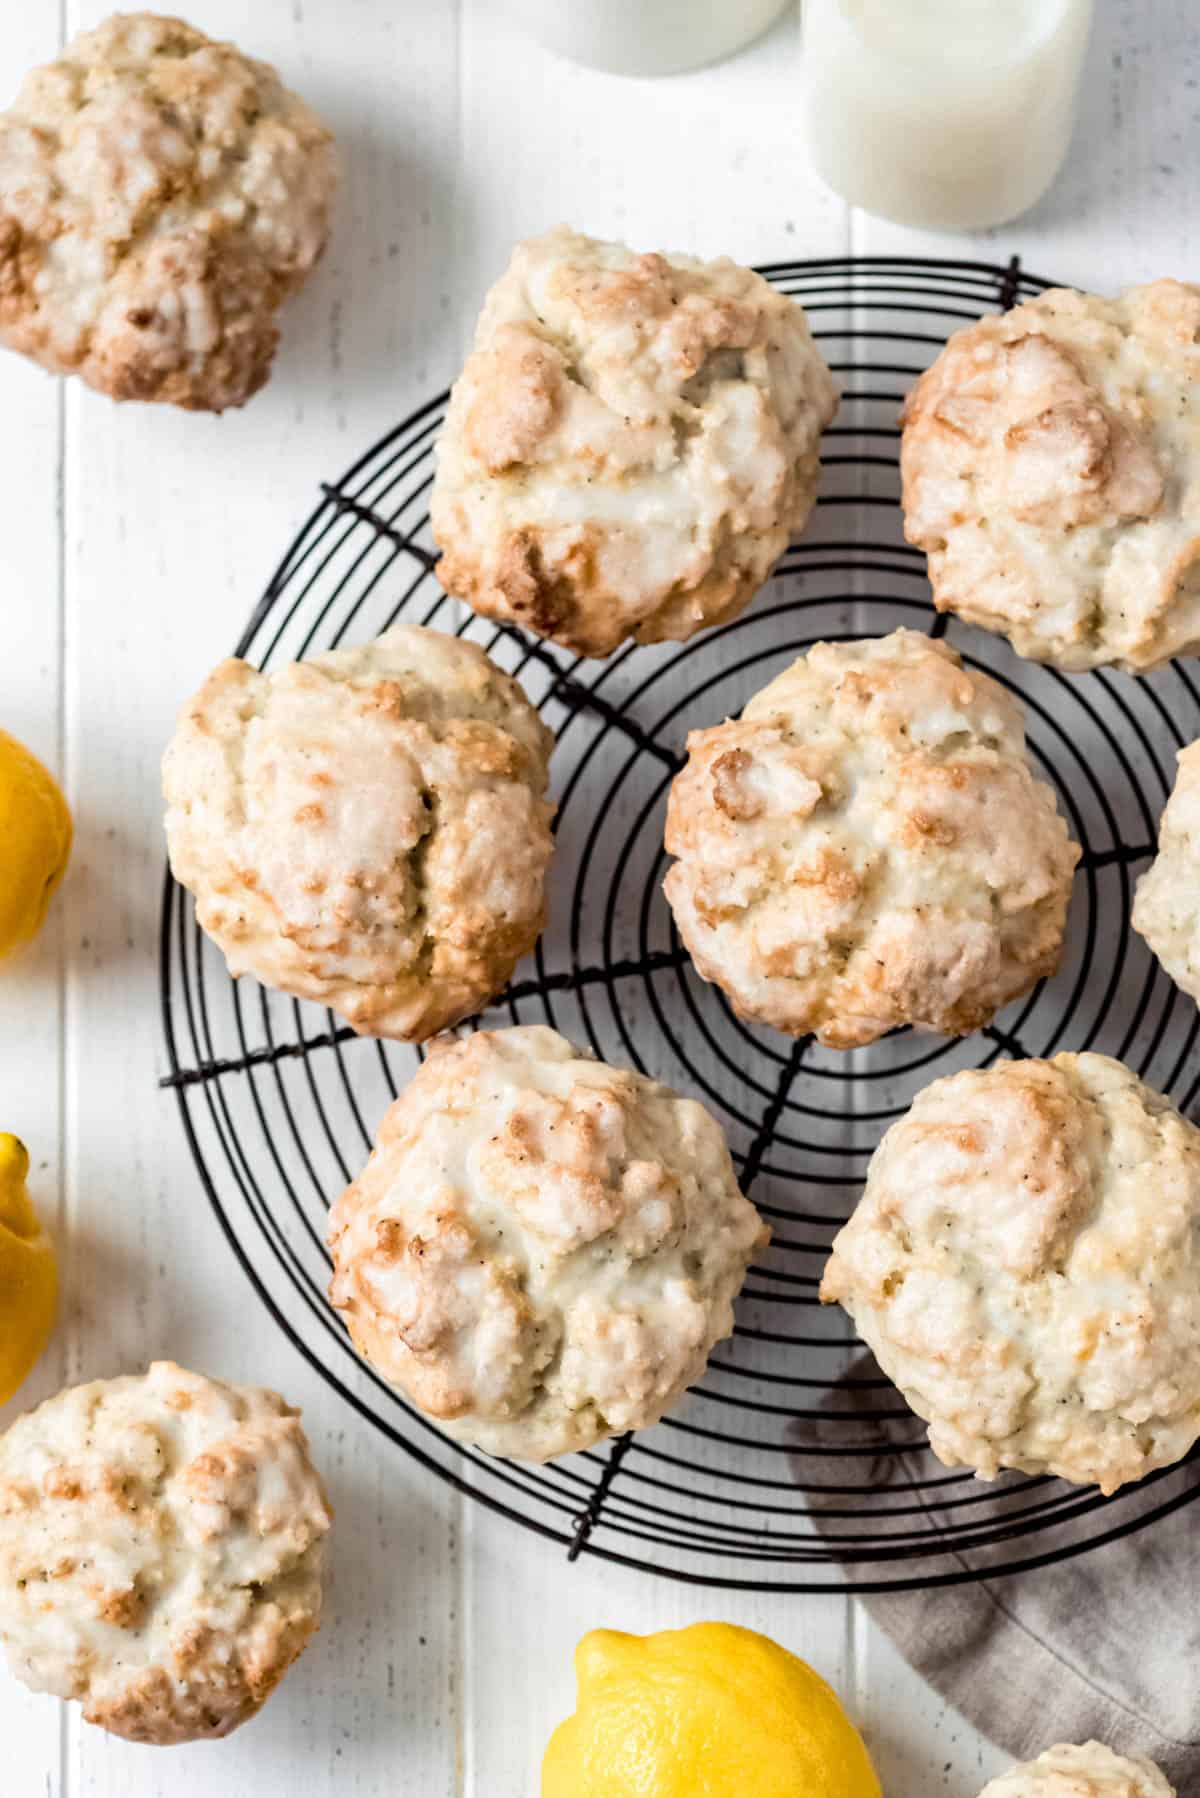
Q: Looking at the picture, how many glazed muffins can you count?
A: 10